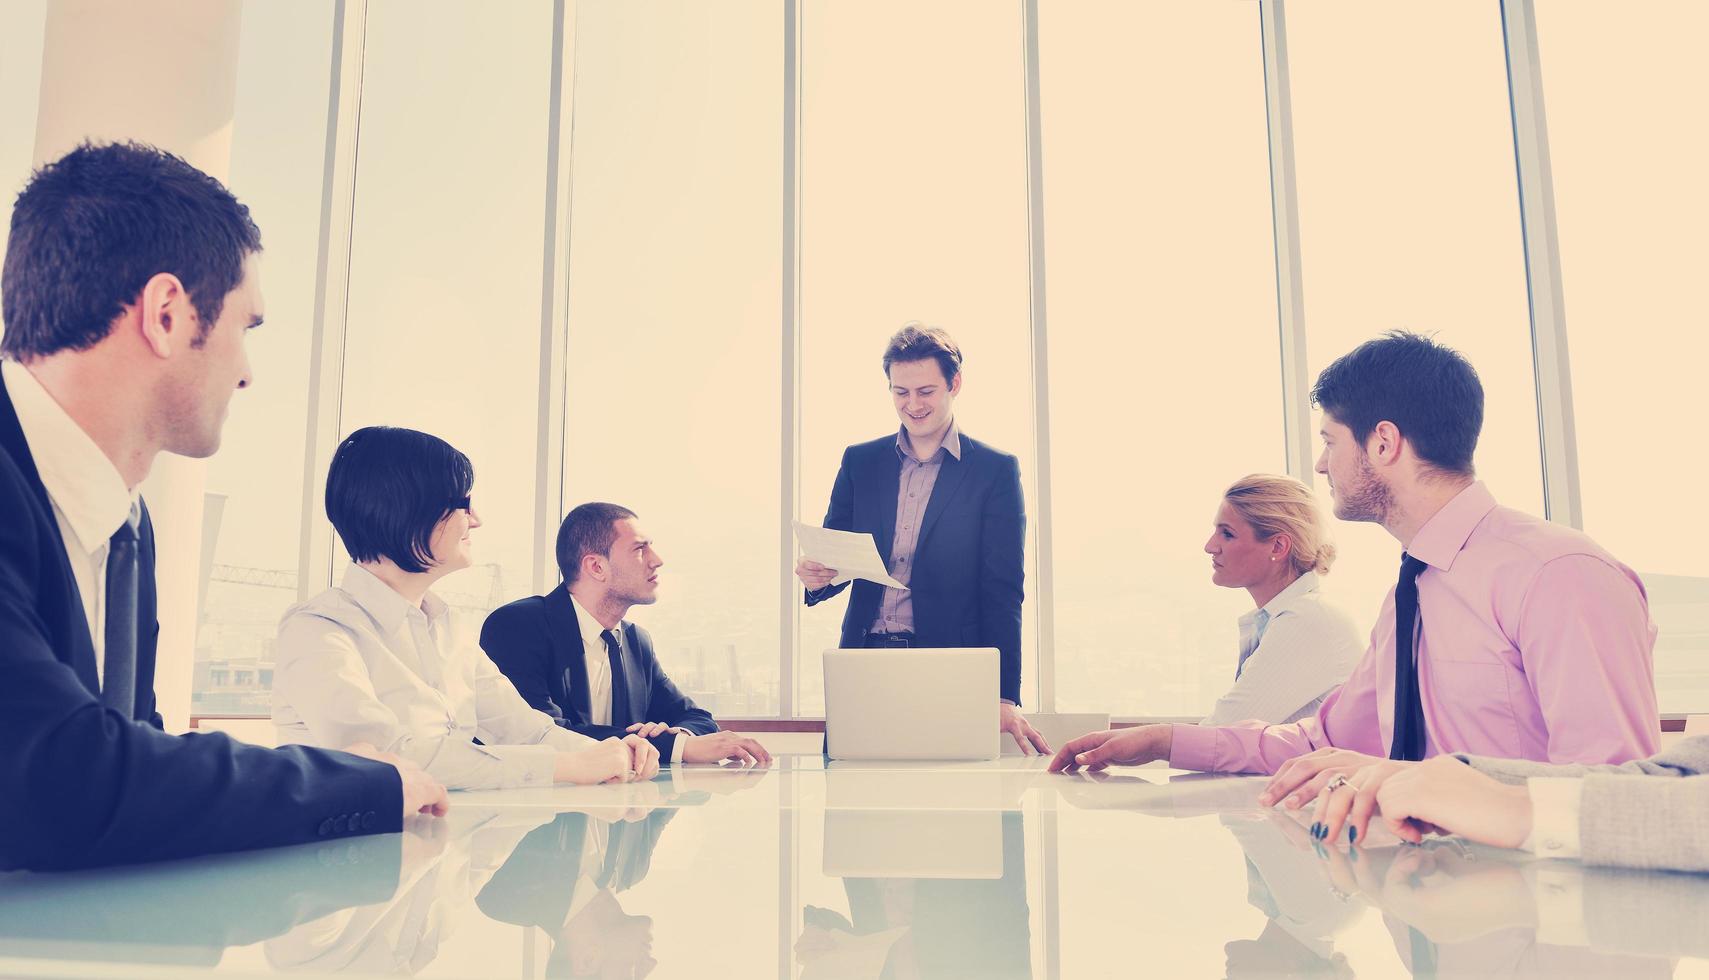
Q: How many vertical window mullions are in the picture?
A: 6